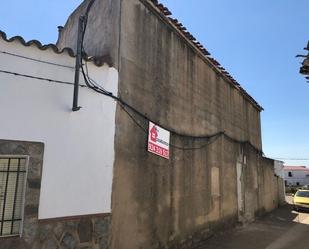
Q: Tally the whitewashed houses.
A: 2